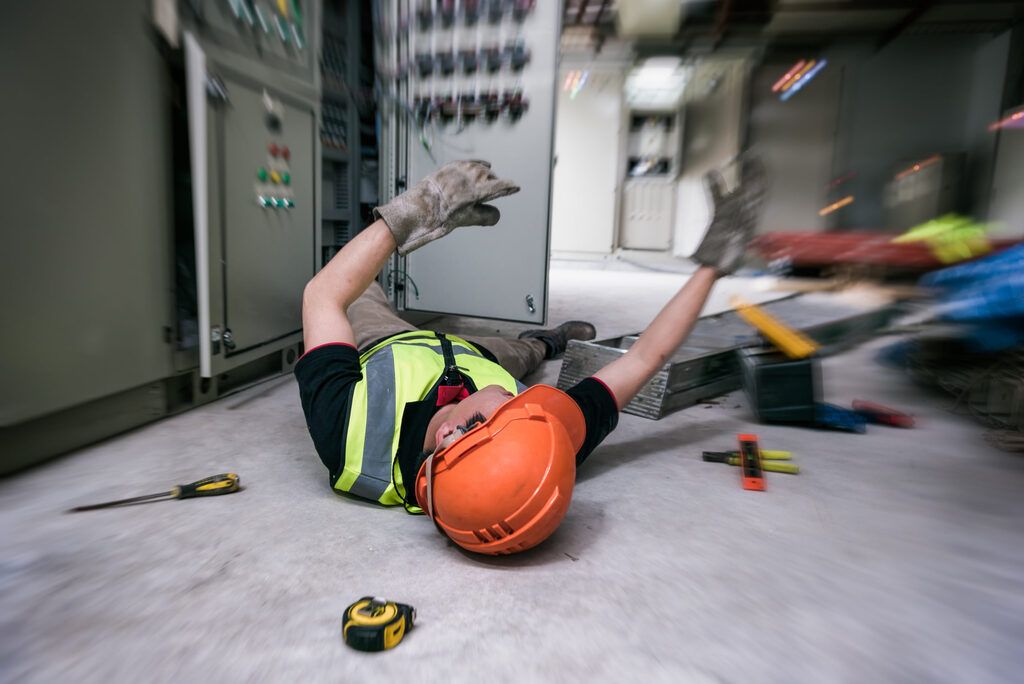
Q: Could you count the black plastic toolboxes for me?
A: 1